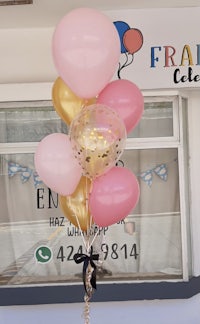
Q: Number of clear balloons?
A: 1